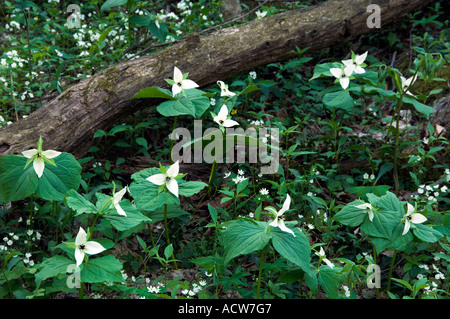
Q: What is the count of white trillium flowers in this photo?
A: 14